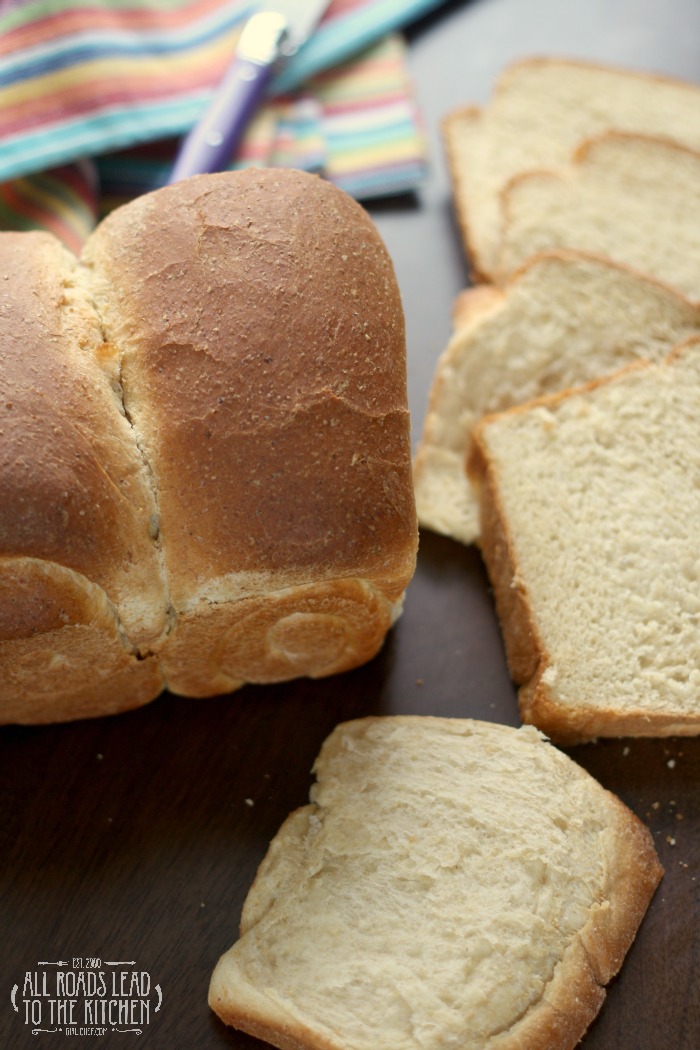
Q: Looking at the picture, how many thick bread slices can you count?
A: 5